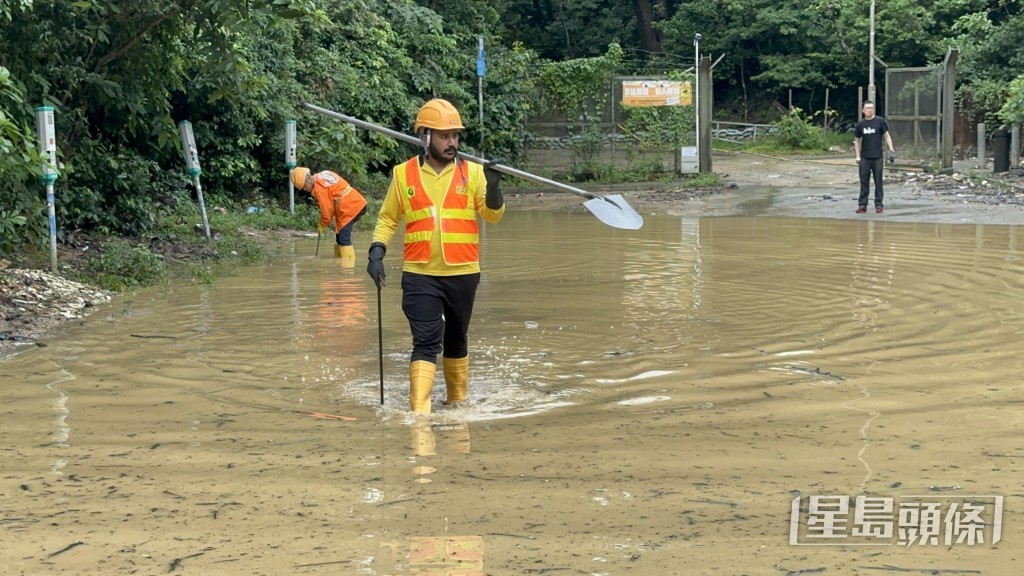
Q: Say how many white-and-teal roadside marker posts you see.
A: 3